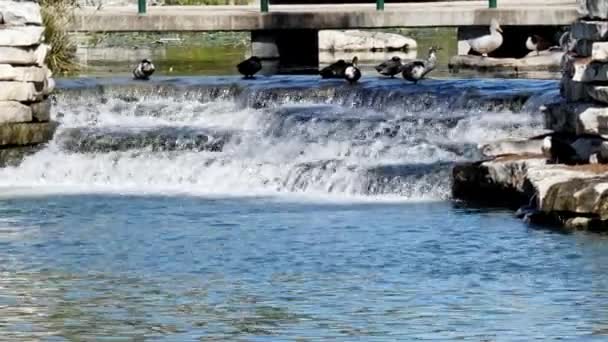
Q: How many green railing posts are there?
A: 4